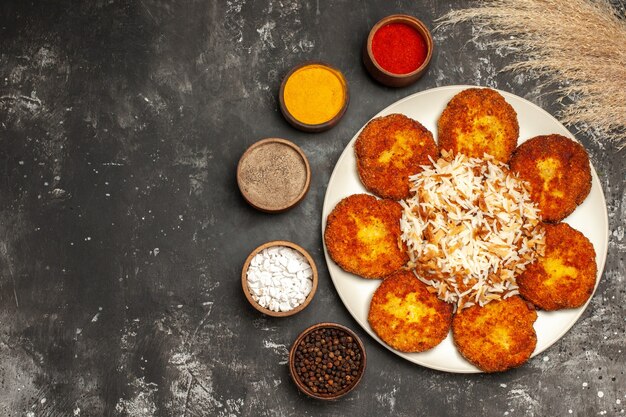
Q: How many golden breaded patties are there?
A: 7